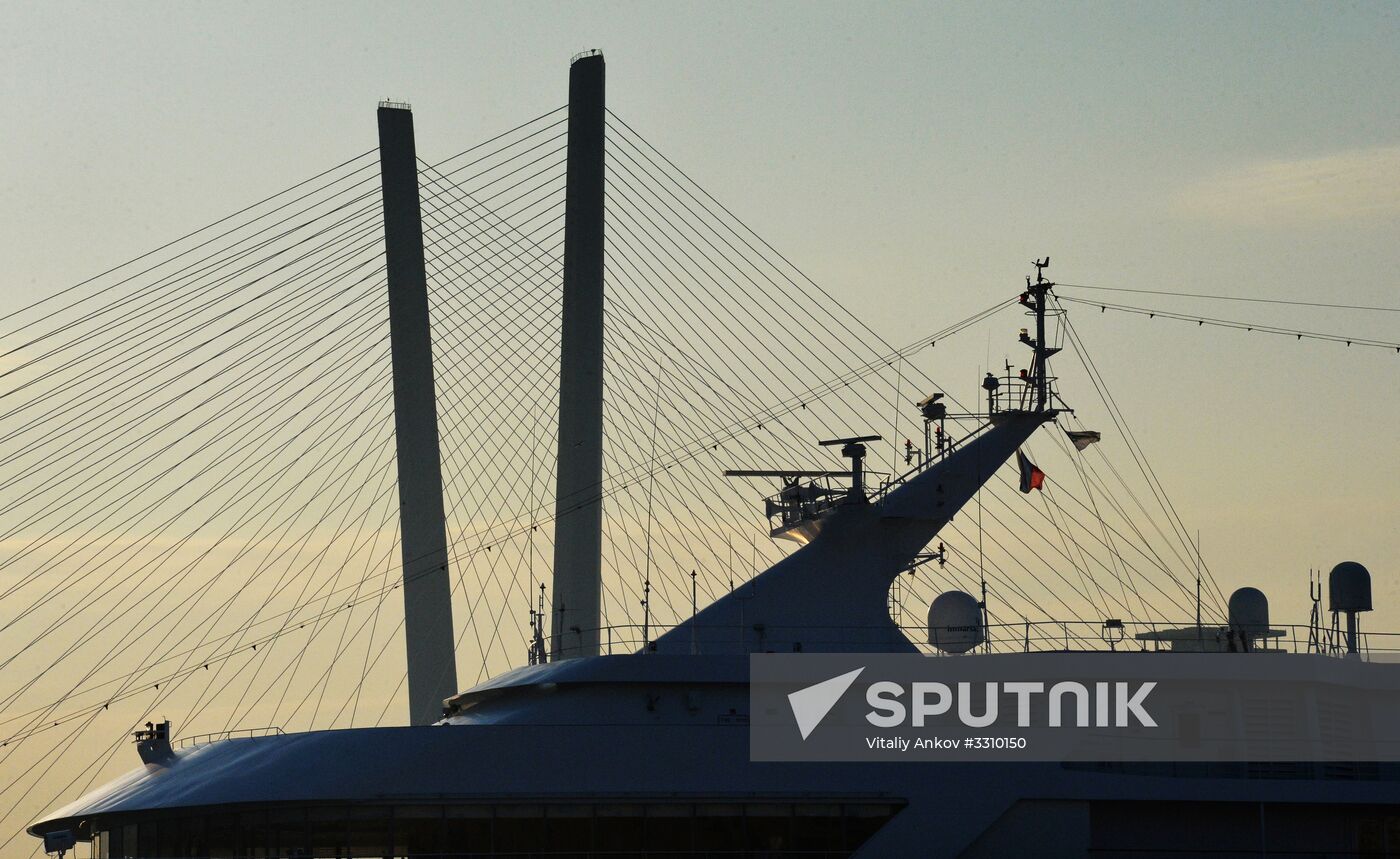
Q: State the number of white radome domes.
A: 3